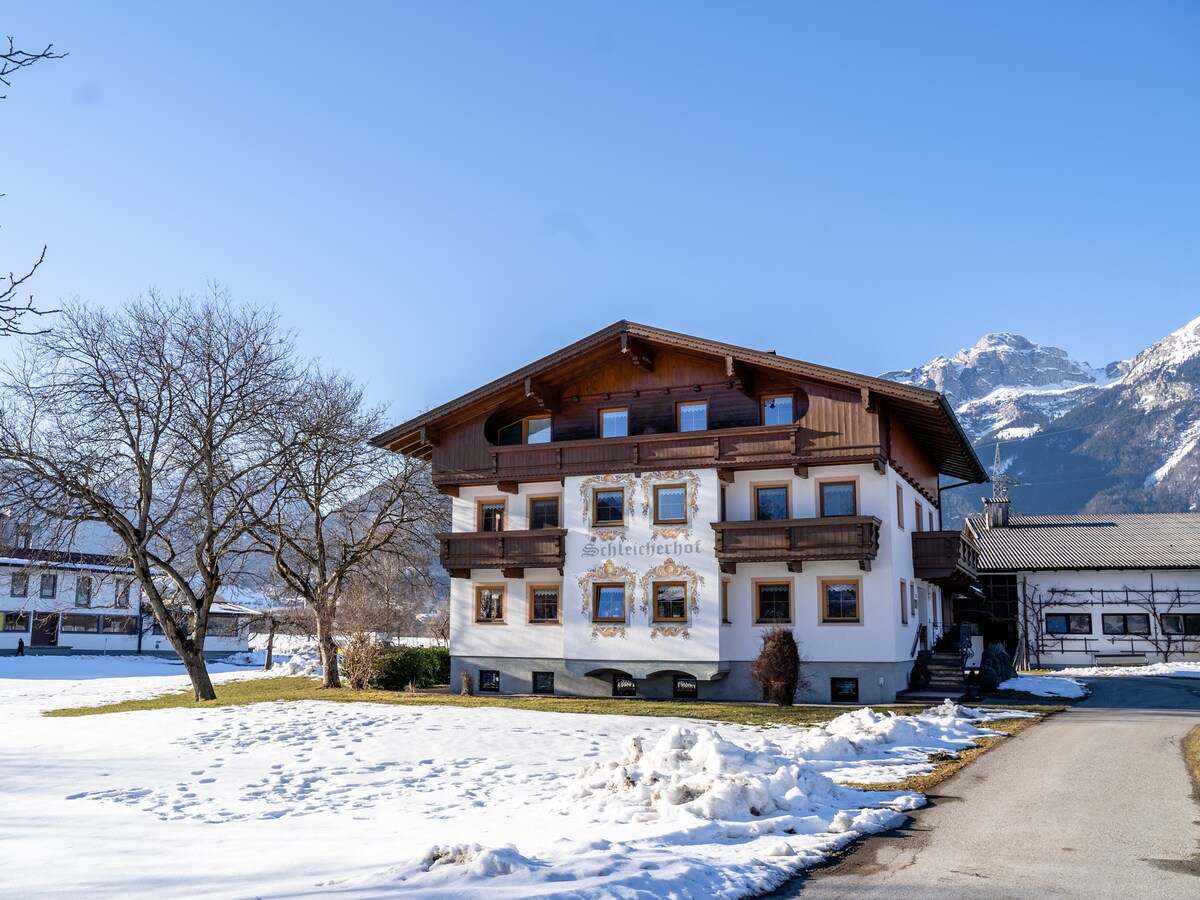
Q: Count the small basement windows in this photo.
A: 5